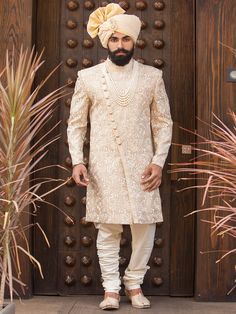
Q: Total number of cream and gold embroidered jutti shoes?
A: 2